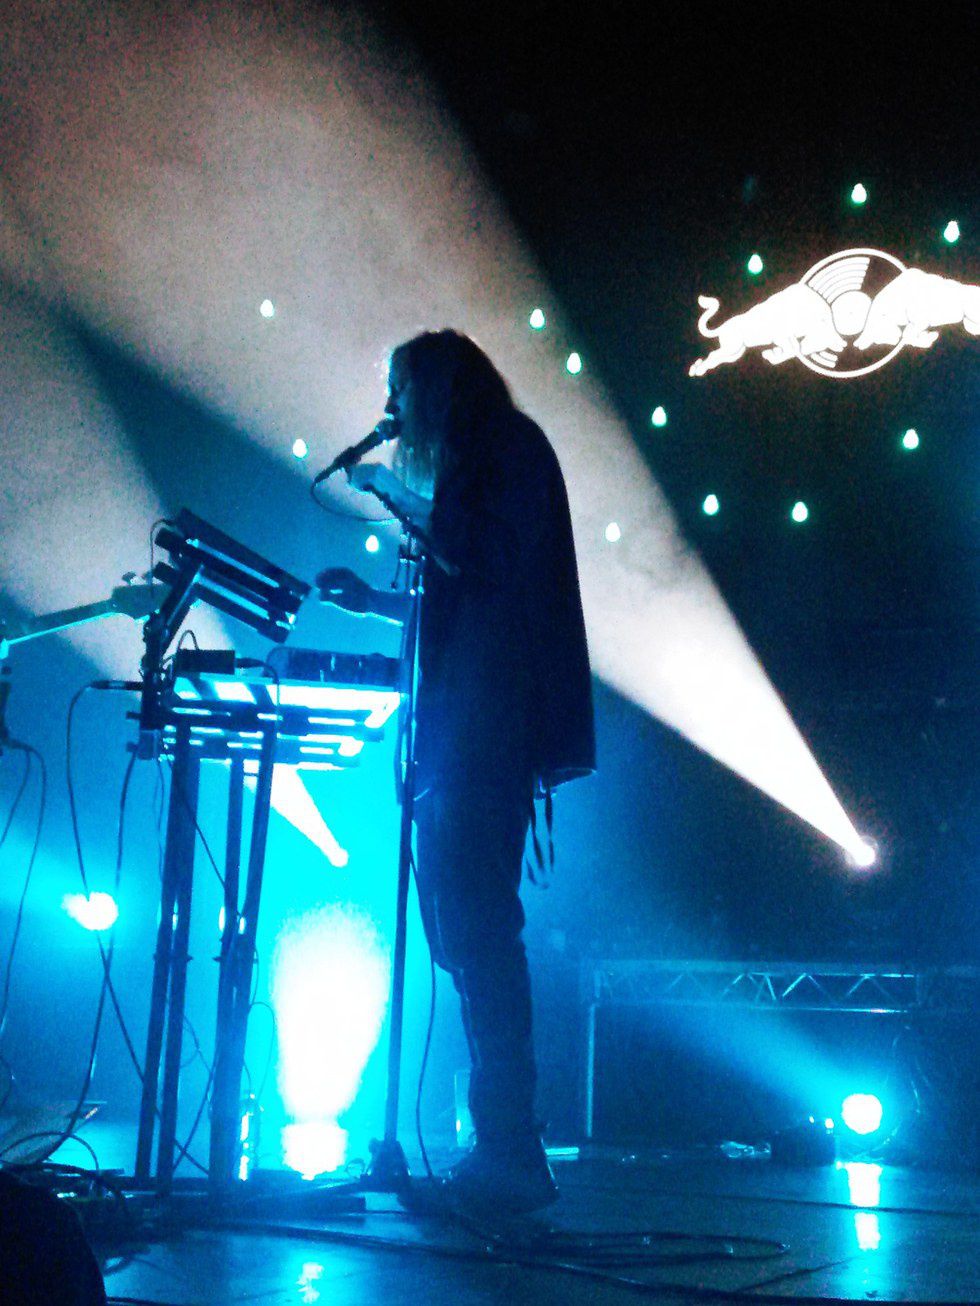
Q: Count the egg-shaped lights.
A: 13